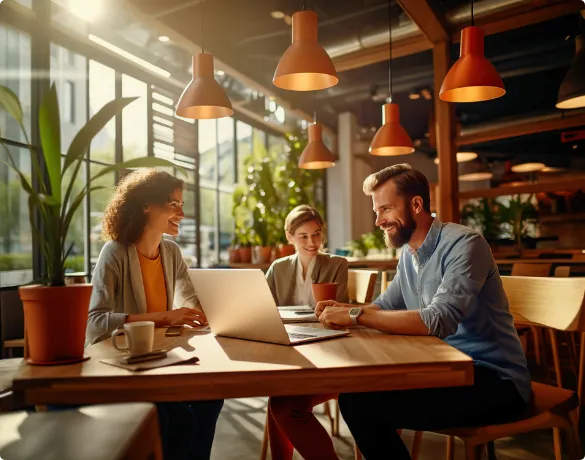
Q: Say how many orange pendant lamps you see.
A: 5